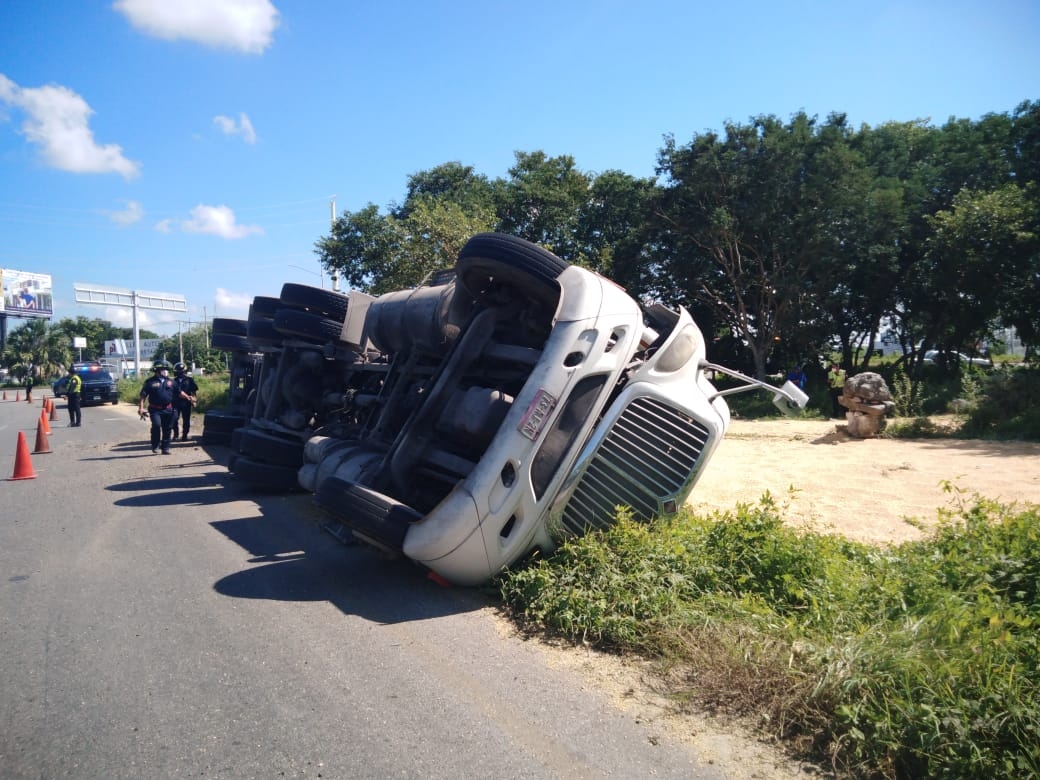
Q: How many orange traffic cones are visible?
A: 9